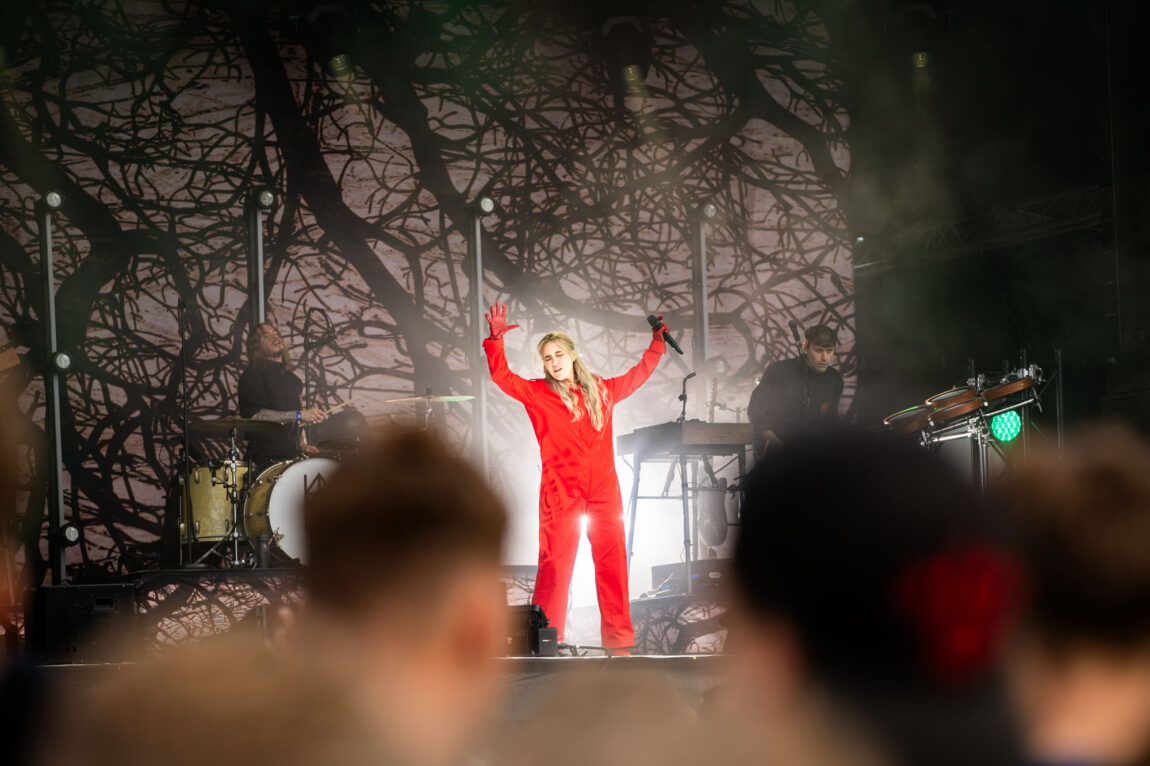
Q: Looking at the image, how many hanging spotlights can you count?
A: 3